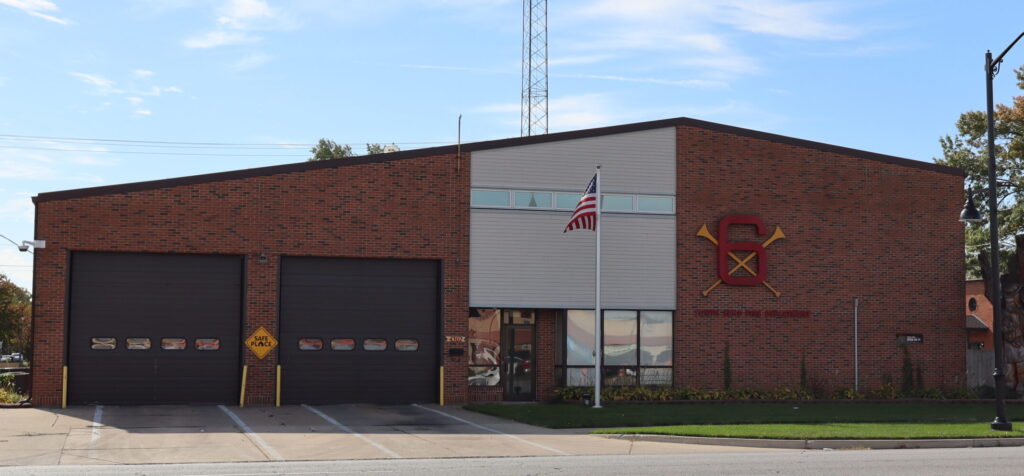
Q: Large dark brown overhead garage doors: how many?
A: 2